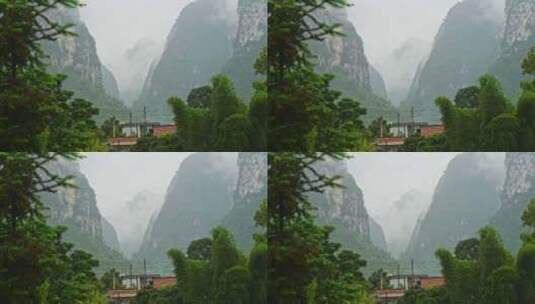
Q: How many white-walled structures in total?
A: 4